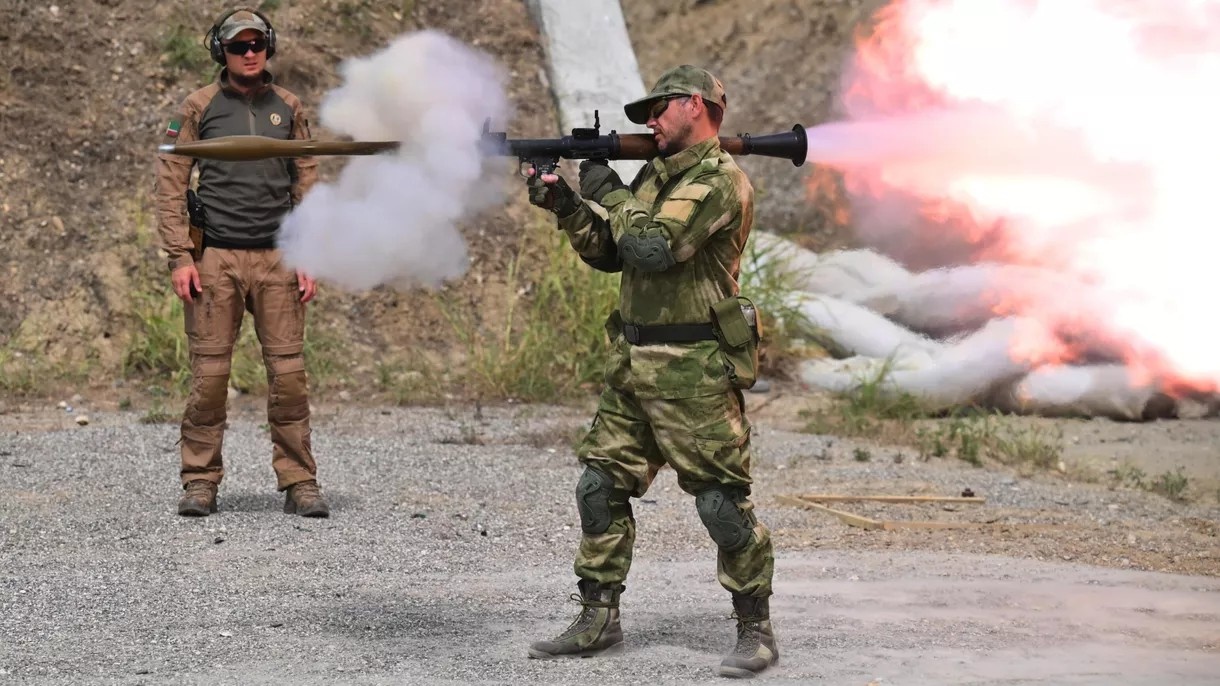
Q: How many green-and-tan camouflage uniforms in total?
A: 1